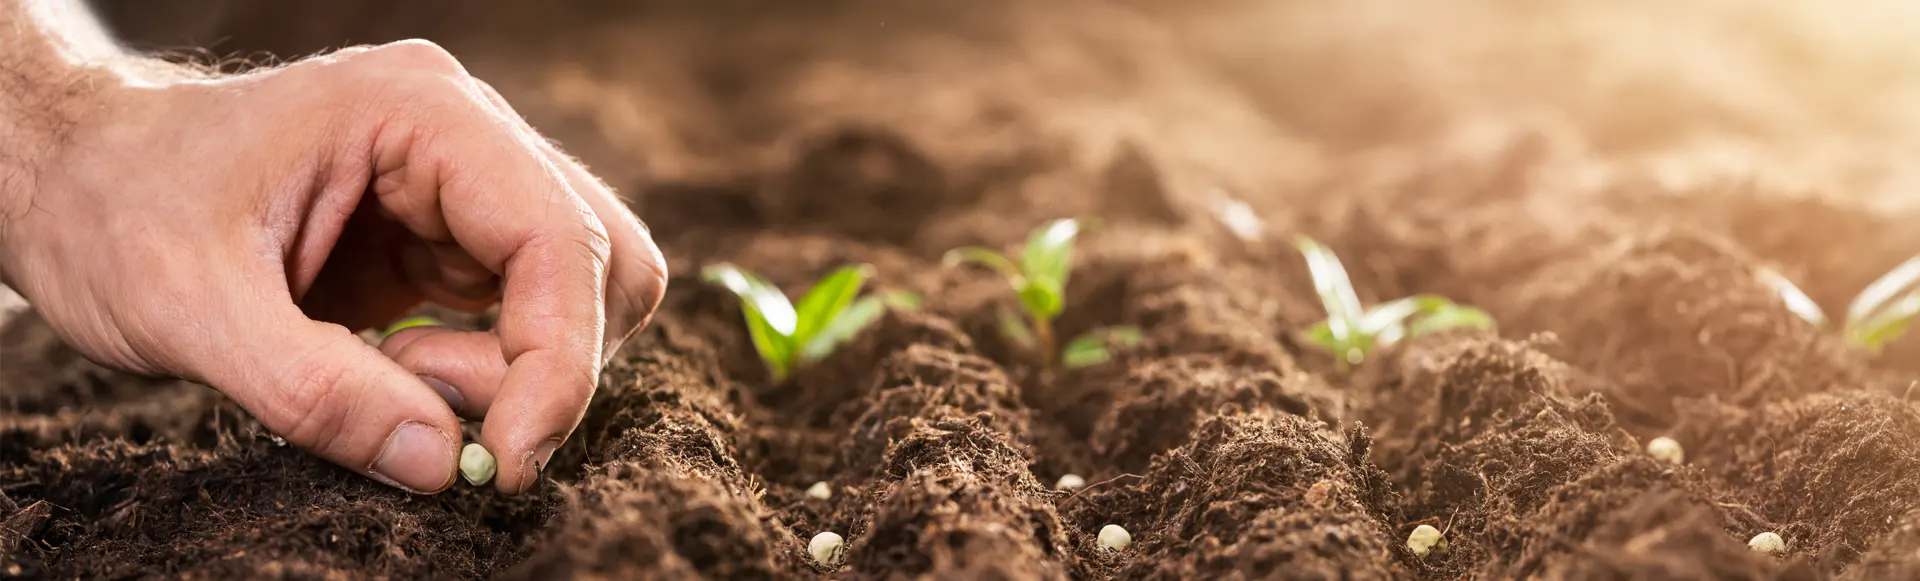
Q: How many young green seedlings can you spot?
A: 4